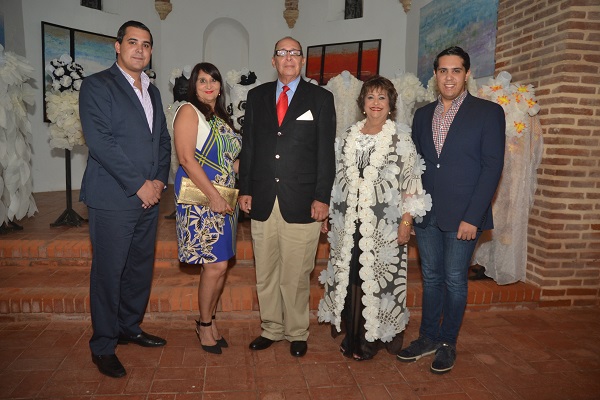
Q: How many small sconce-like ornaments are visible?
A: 3